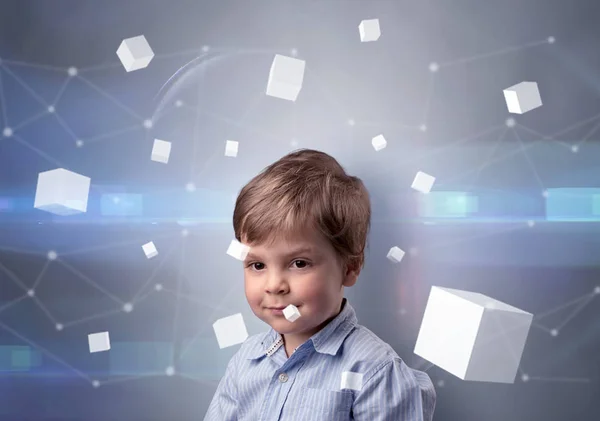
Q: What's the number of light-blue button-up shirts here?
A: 1